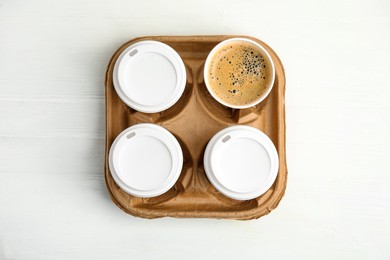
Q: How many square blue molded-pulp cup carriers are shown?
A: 0